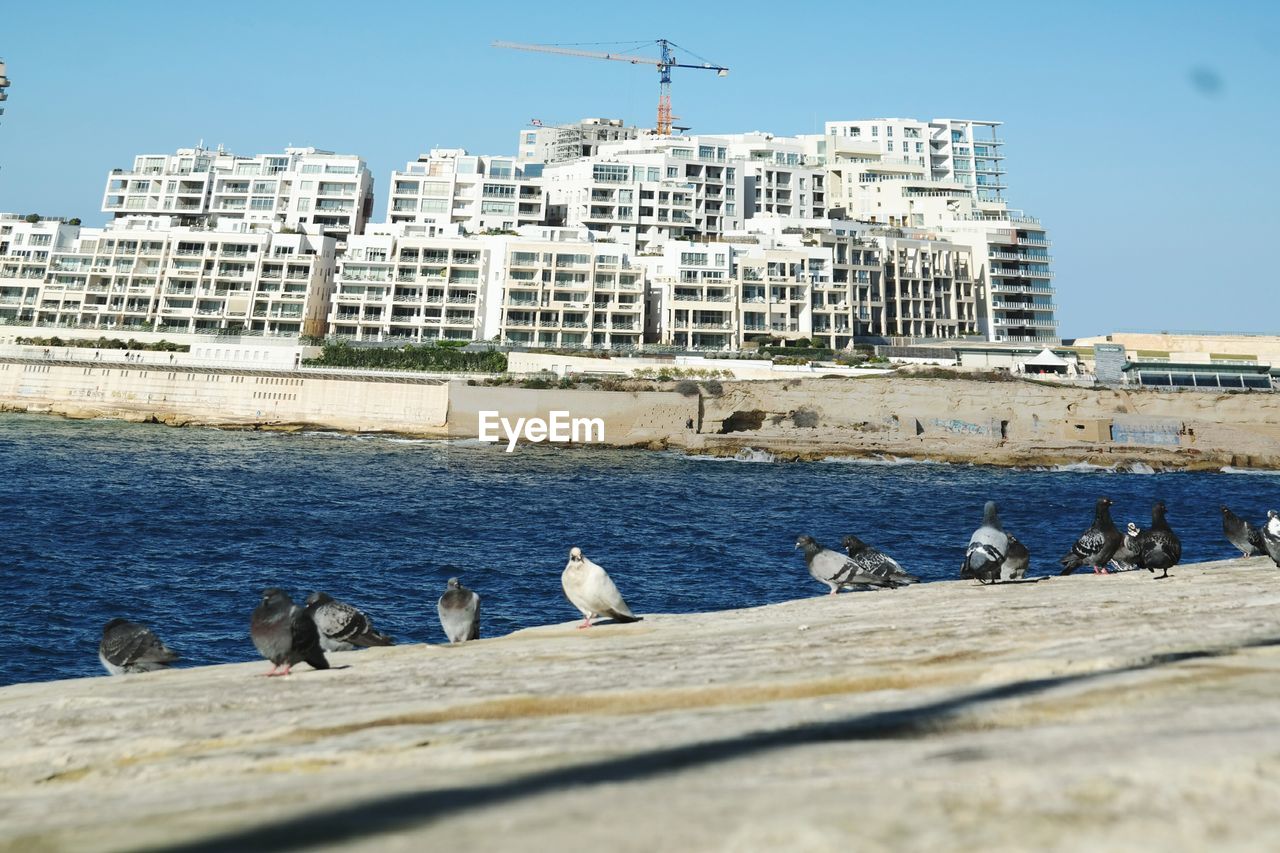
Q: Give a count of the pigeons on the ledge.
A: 14